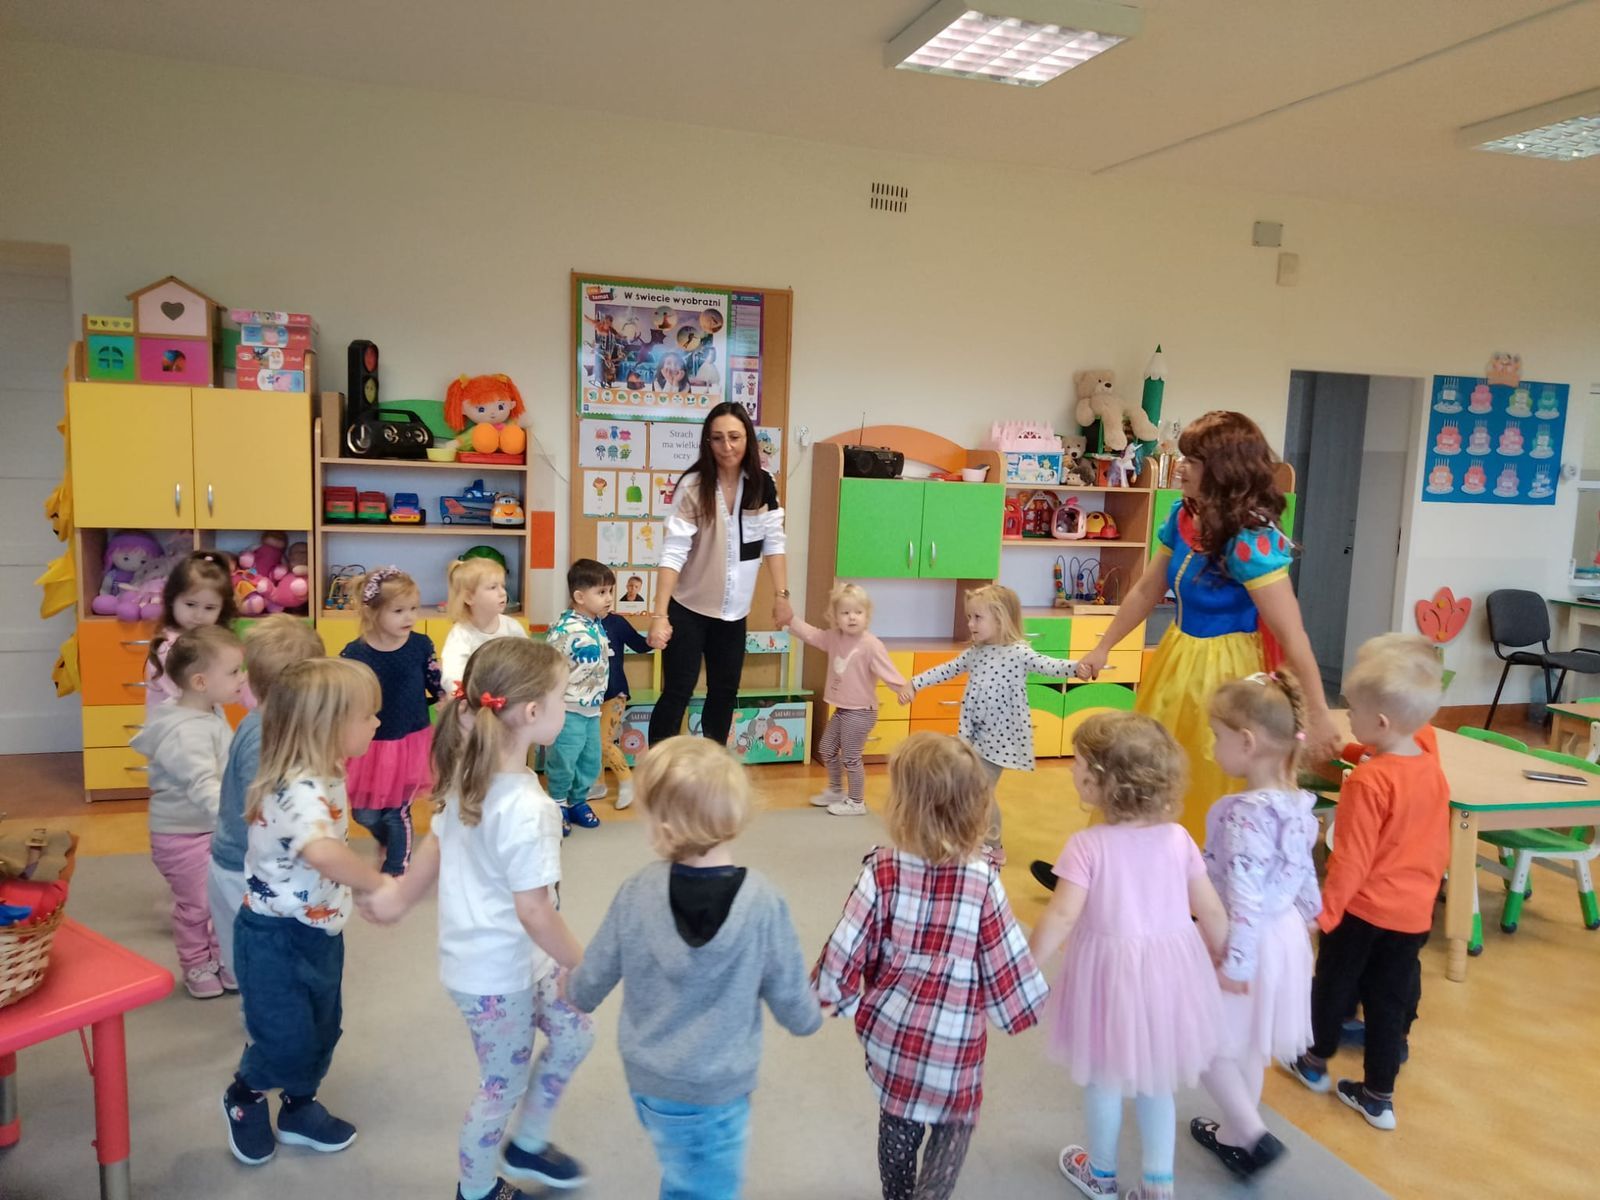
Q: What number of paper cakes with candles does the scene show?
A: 12